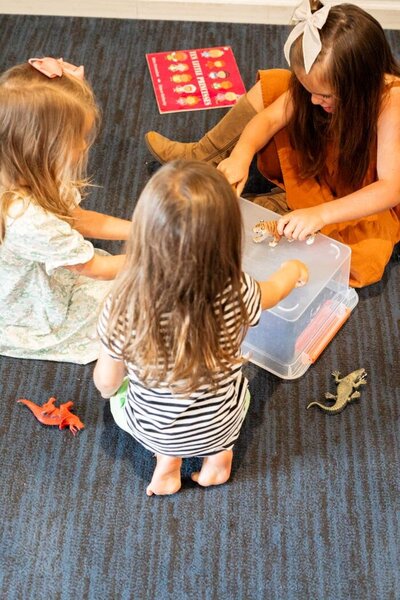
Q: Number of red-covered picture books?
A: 1